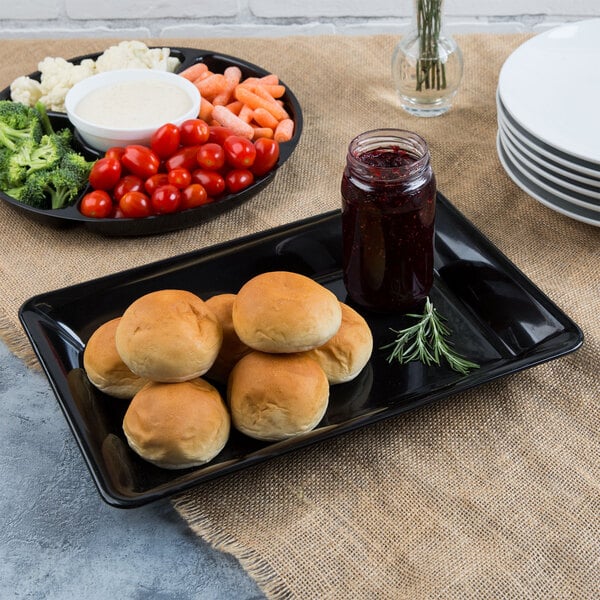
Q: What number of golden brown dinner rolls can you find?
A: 7